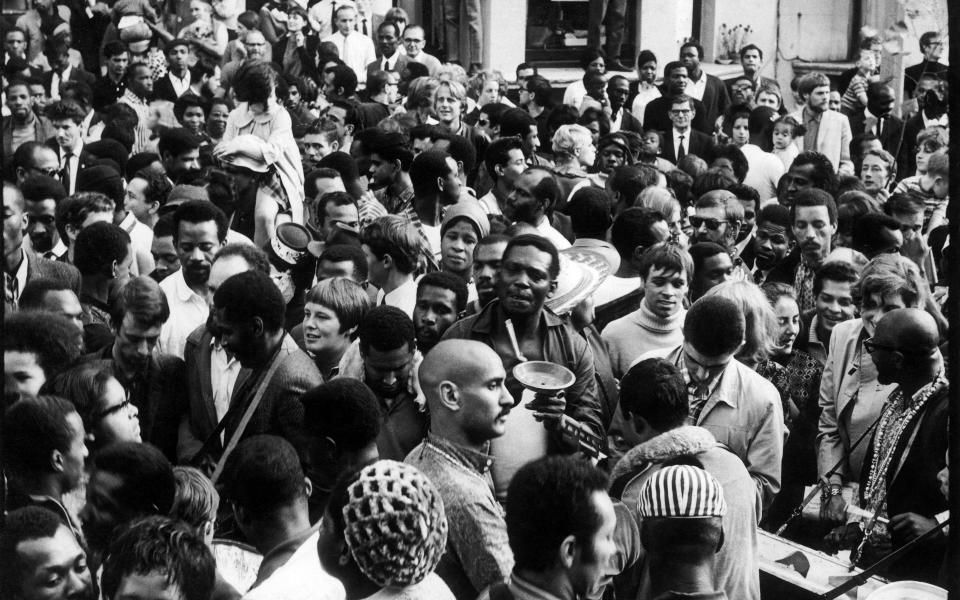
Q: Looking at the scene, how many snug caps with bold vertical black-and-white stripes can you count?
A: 1